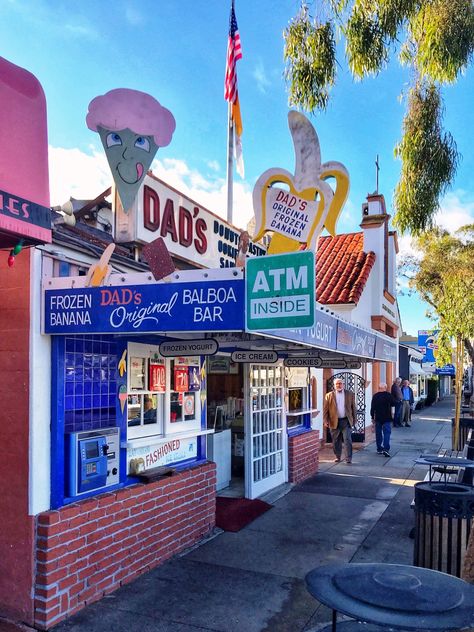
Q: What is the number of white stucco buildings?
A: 1